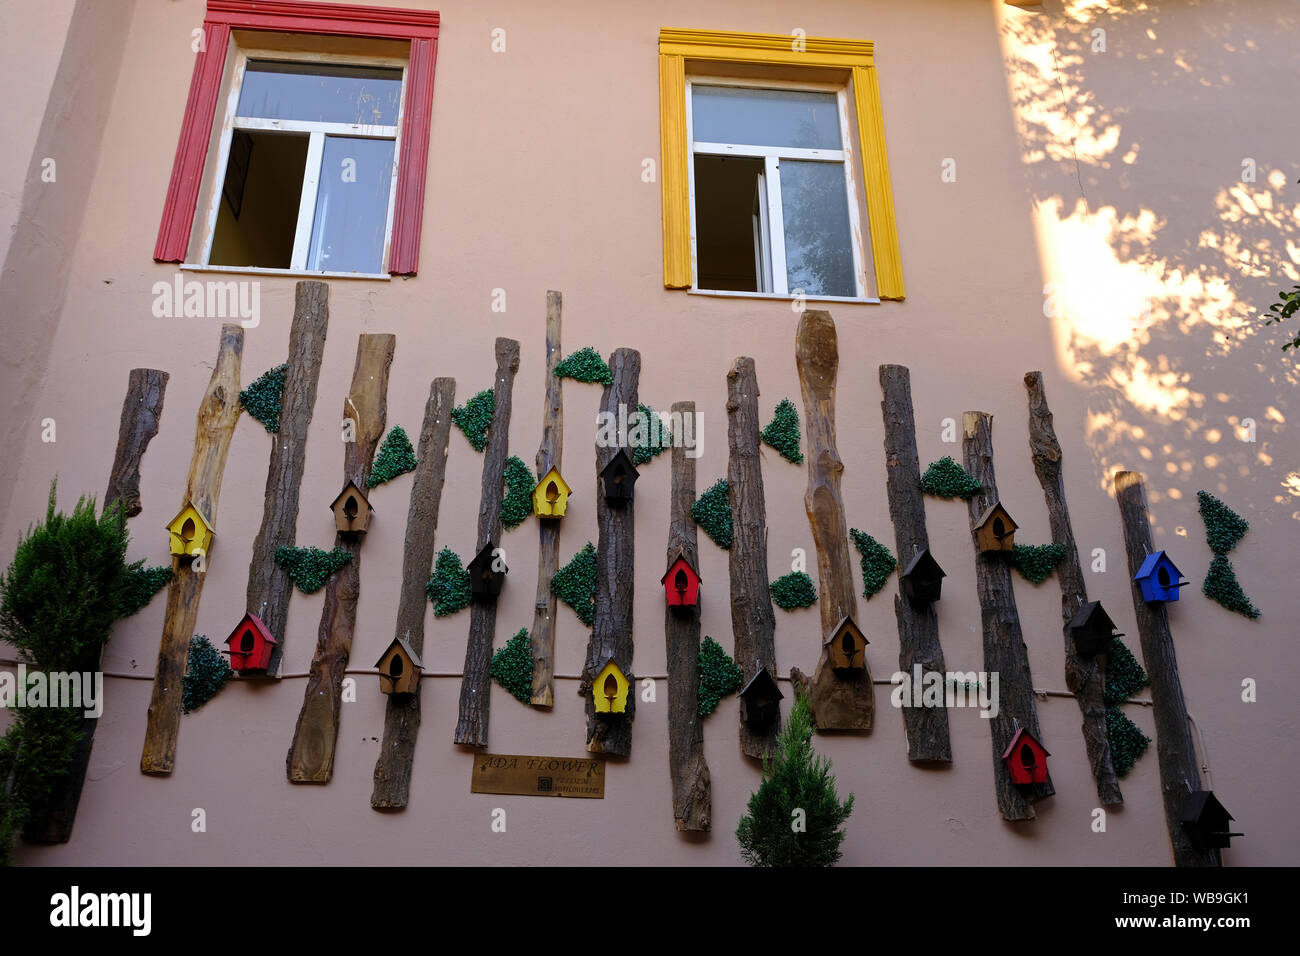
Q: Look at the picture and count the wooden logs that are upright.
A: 15